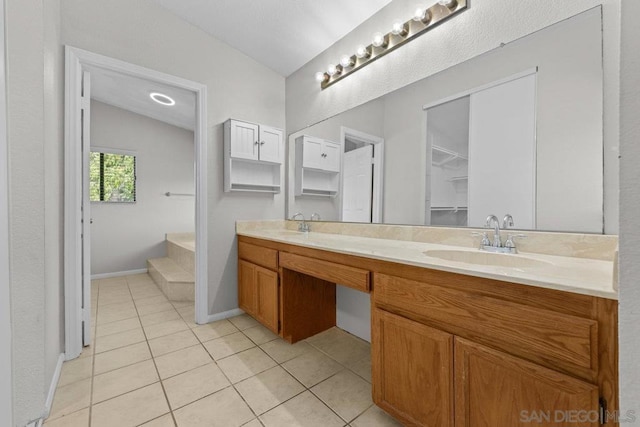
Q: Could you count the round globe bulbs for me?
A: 8